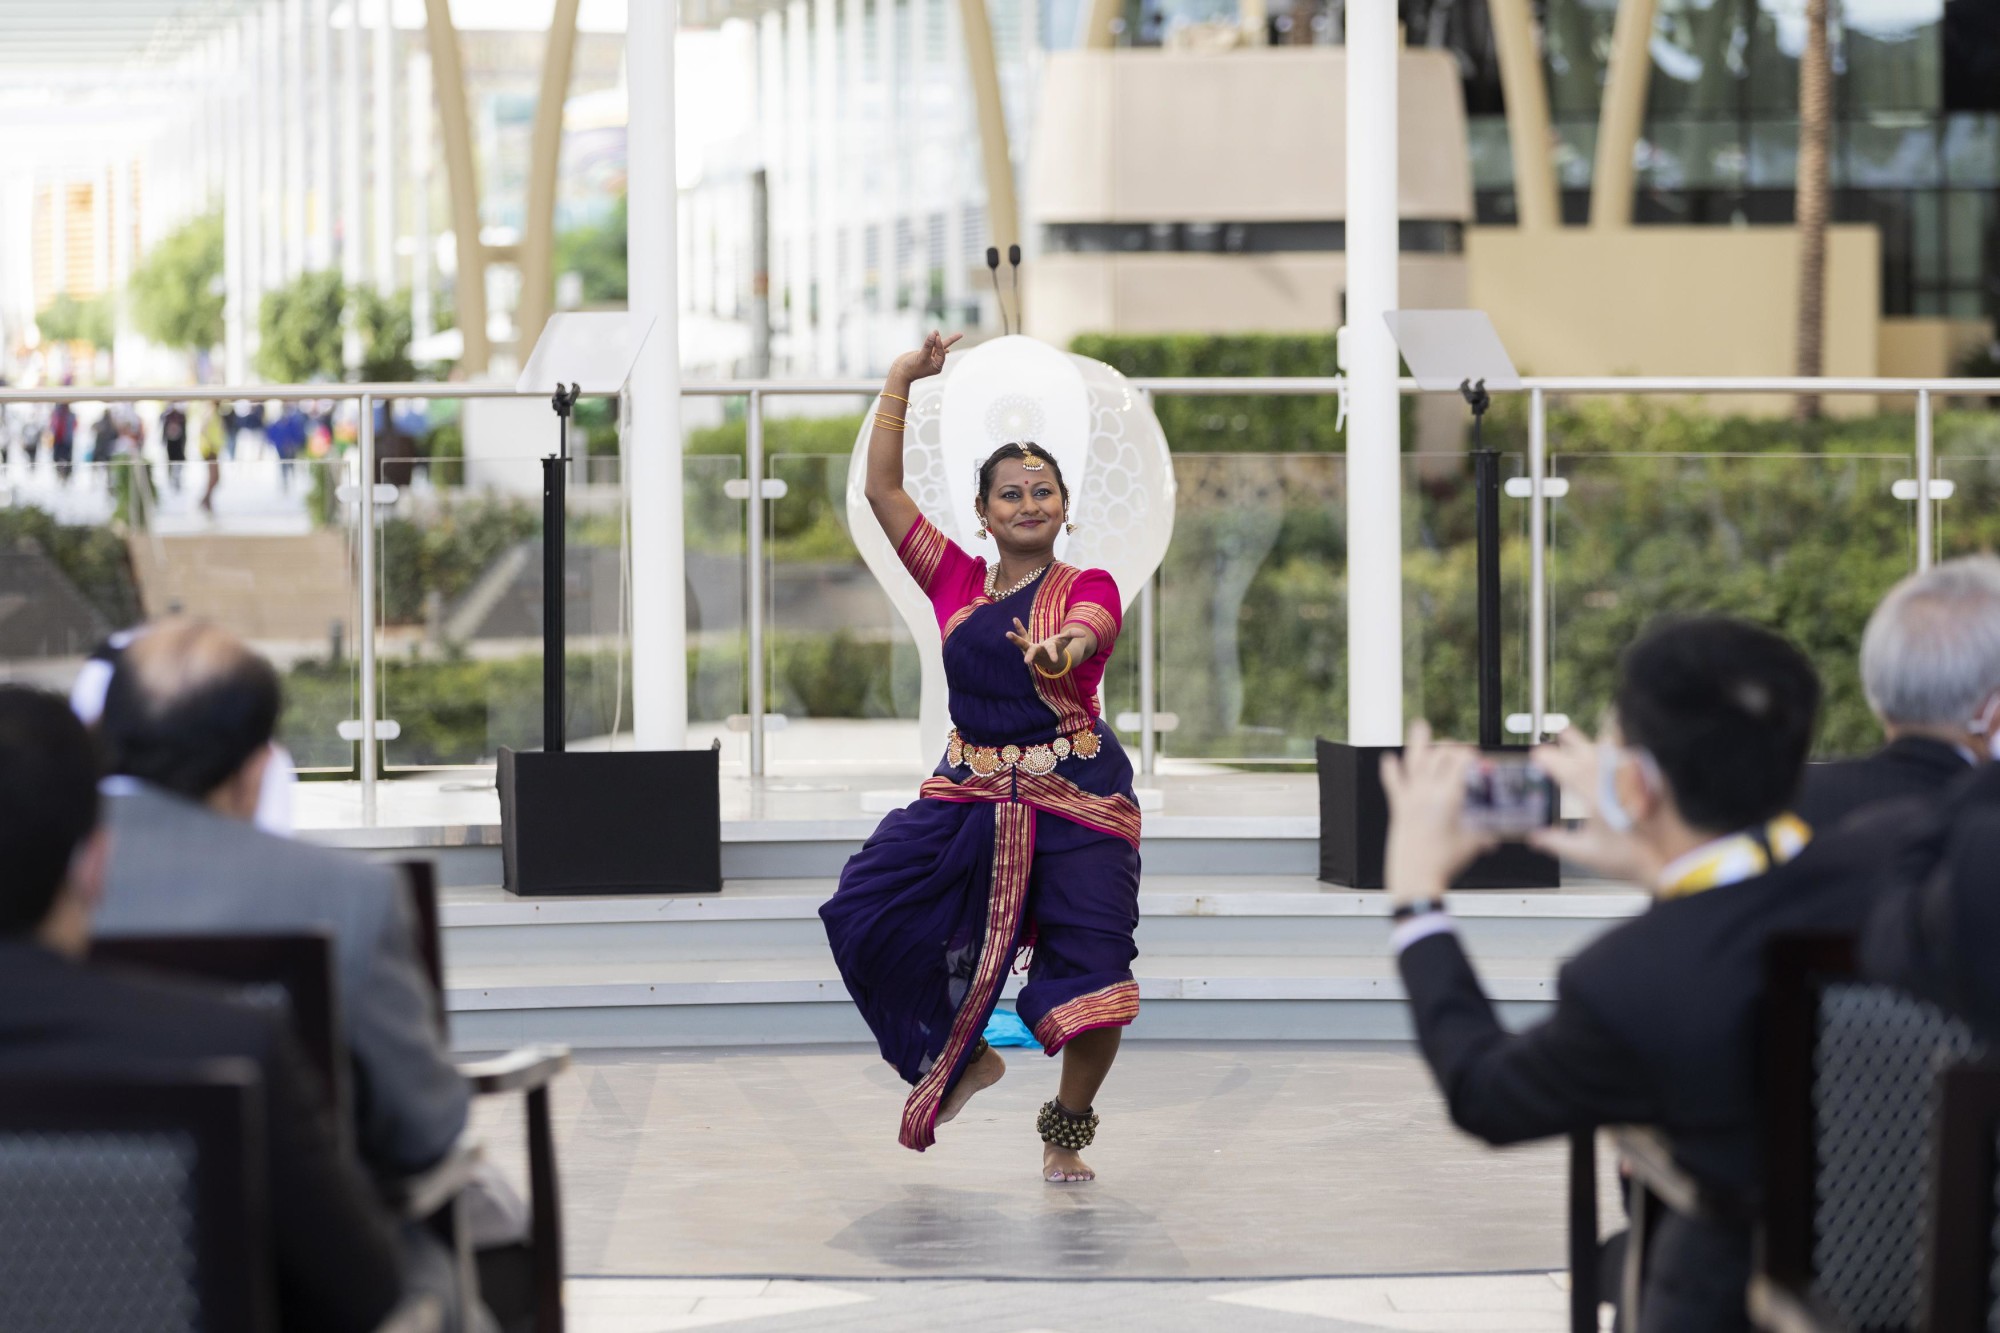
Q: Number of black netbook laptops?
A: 0